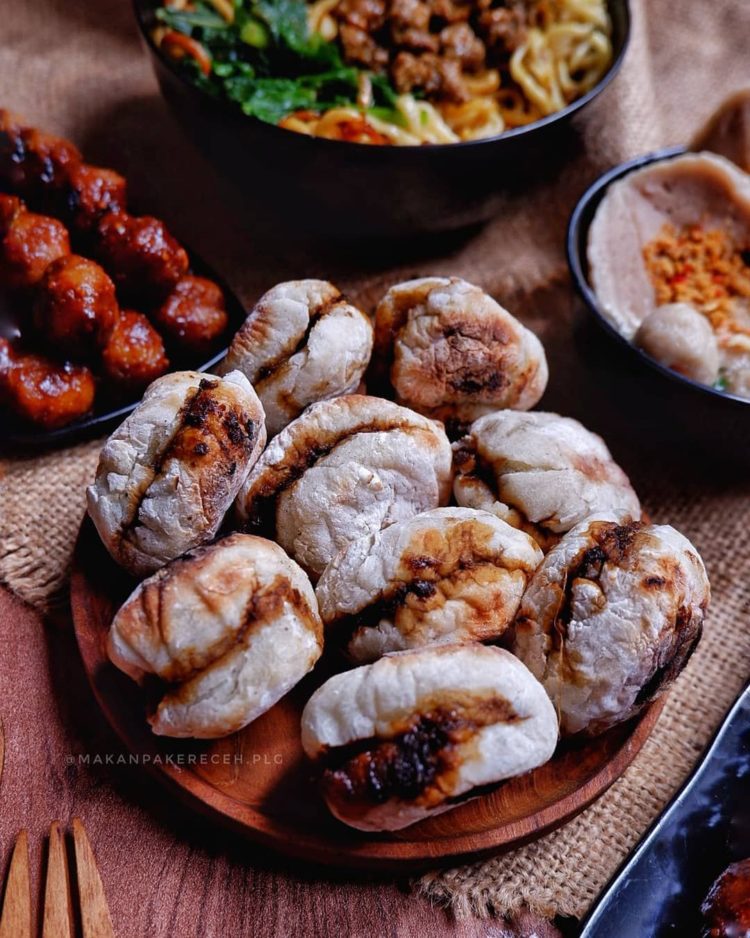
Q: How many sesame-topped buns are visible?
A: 0